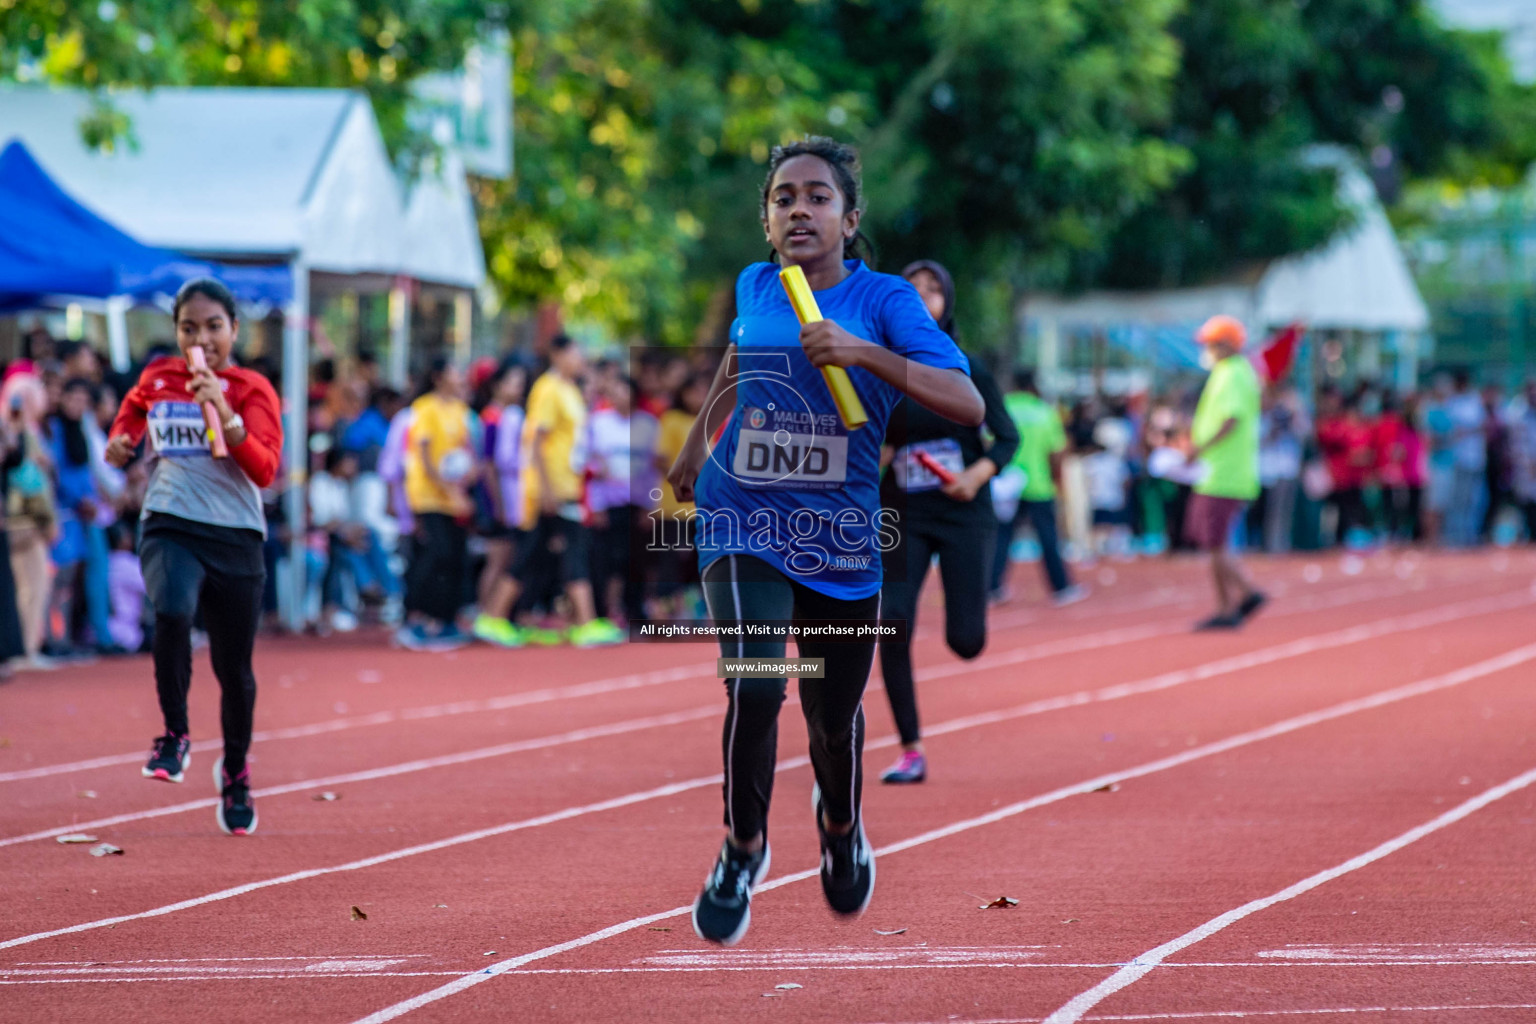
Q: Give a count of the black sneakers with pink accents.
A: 2